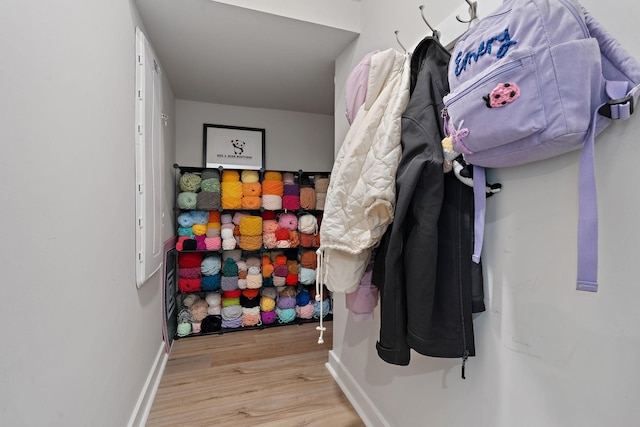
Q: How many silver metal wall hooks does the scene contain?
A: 3